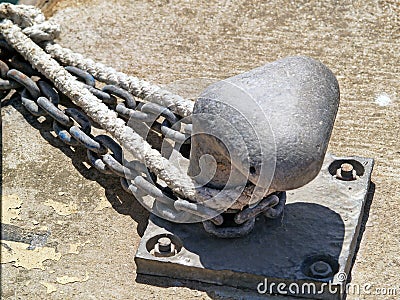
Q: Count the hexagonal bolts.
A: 3